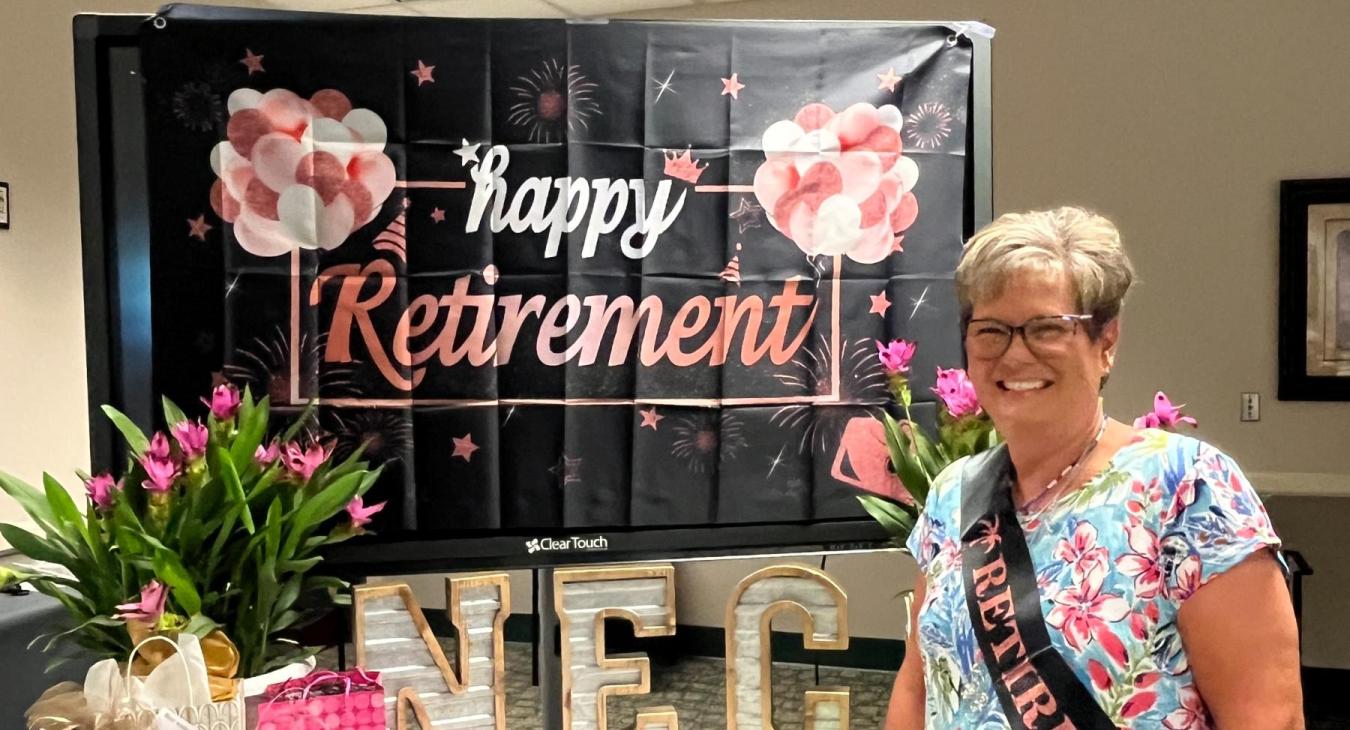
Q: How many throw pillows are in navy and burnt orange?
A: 0